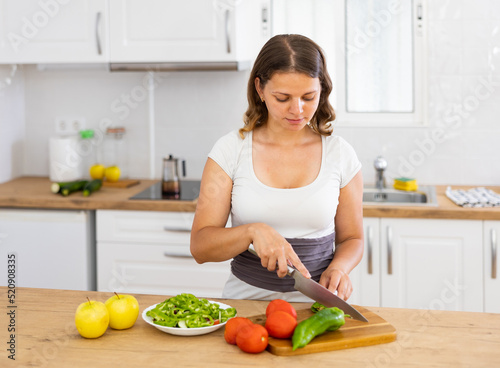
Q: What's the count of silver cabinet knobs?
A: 7